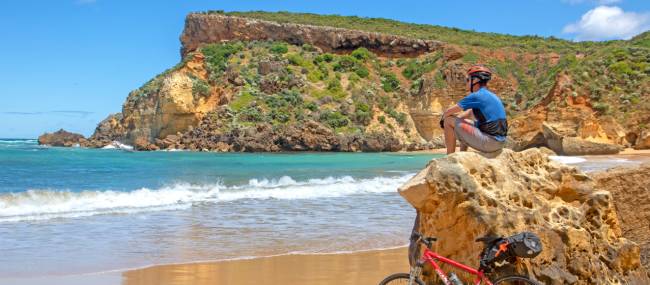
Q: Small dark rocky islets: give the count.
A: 1